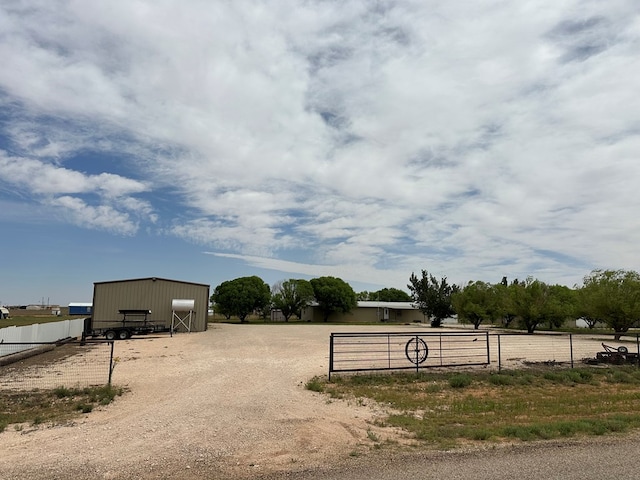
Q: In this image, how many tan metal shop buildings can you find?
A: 1